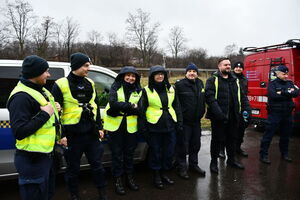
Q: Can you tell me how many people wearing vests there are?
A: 5